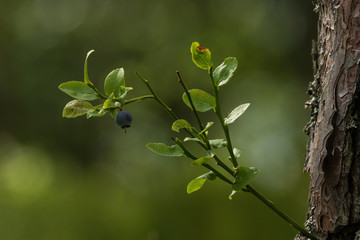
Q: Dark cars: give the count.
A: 0